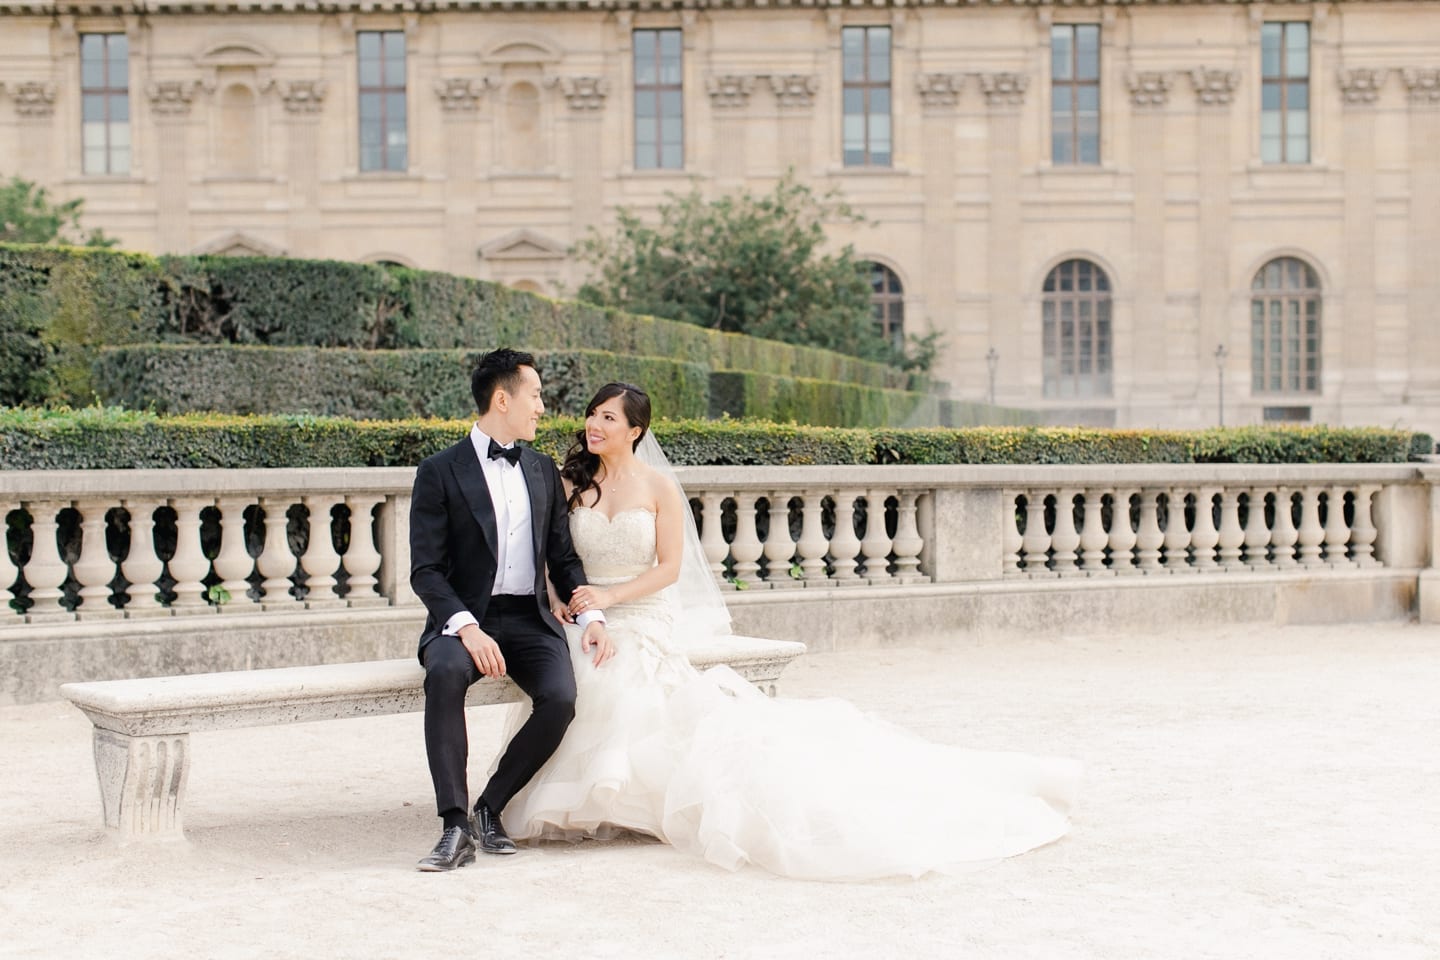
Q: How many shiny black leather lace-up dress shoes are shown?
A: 2